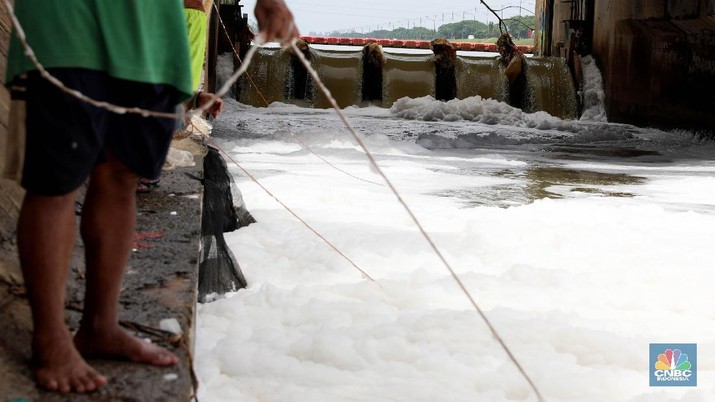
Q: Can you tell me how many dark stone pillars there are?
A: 4